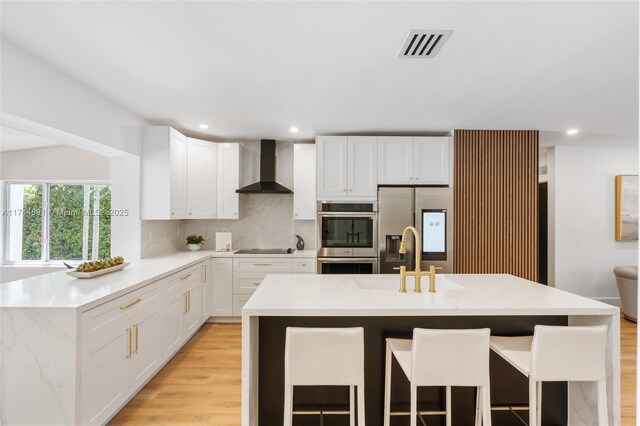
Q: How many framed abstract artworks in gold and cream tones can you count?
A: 1